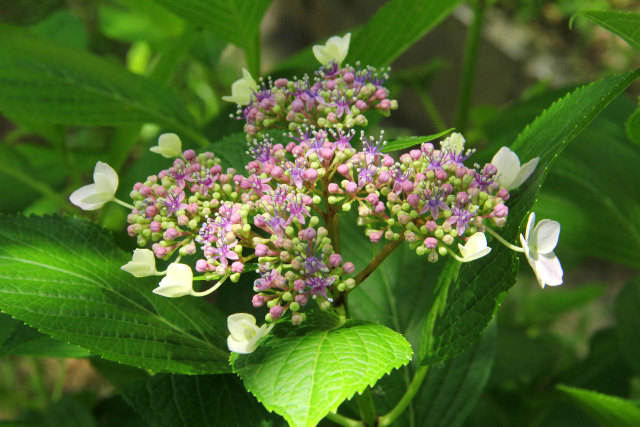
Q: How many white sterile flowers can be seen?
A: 11